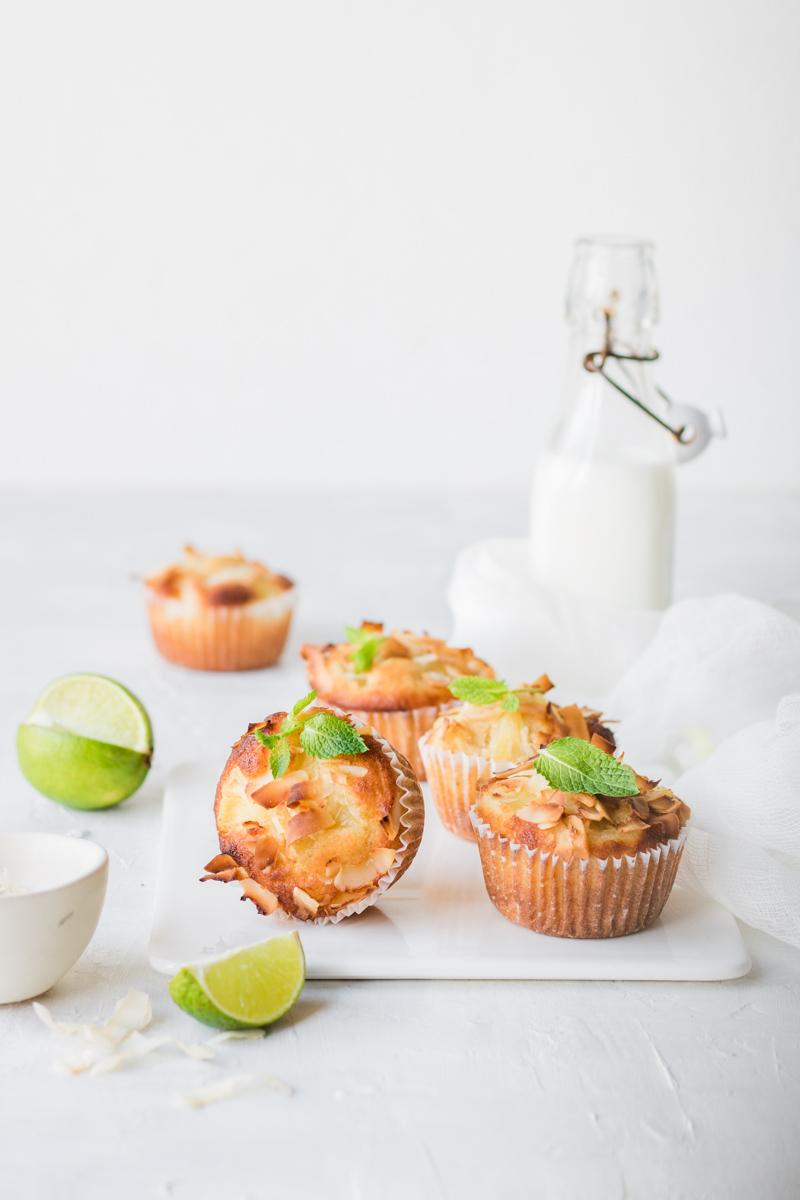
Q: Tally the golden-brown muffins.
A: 5